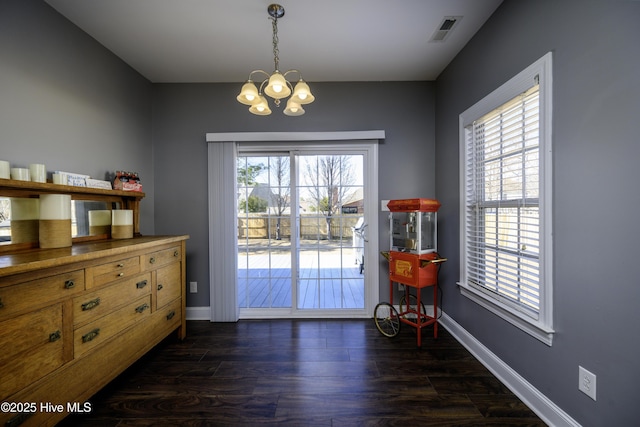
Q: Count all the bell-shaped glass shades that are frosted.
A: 5